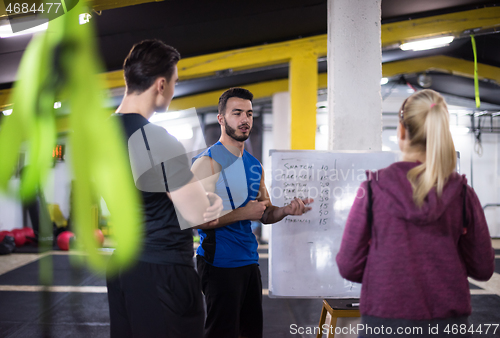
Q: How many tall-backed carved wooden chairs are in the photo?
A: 0